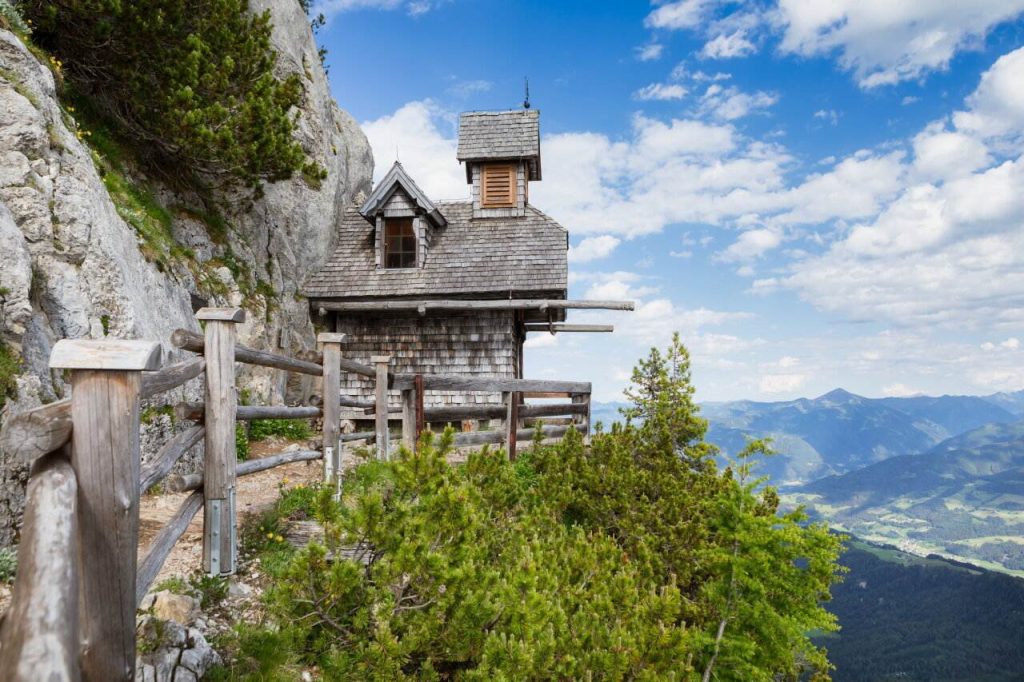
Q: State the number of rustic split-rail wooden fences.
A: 1